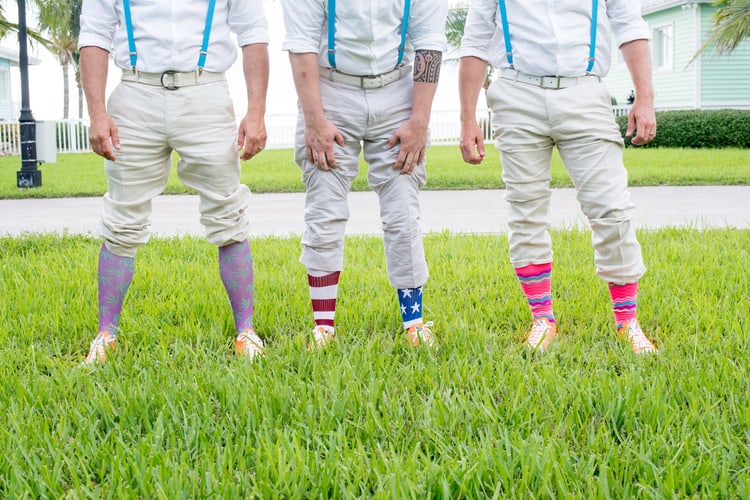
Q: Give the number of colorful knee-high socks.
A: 6